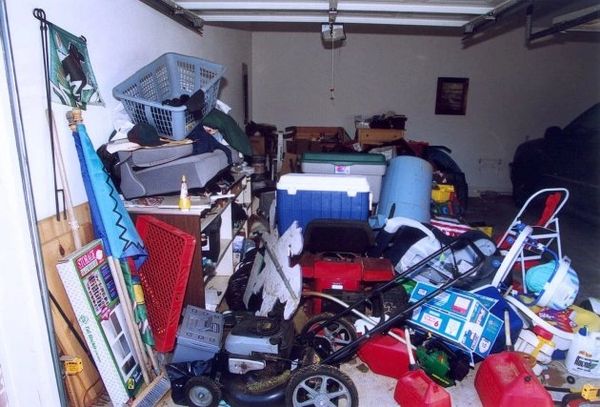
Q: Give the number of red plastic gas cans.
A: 3